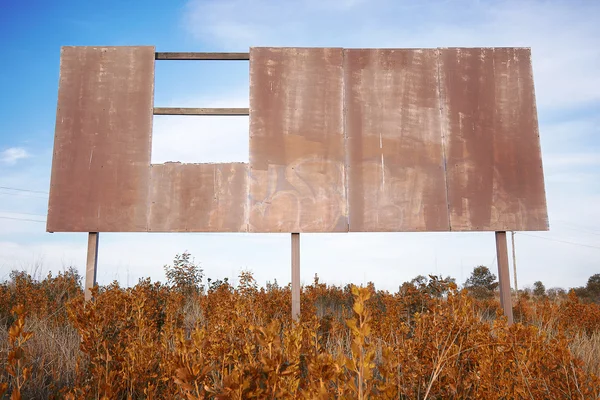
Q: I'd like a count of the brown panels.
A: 5